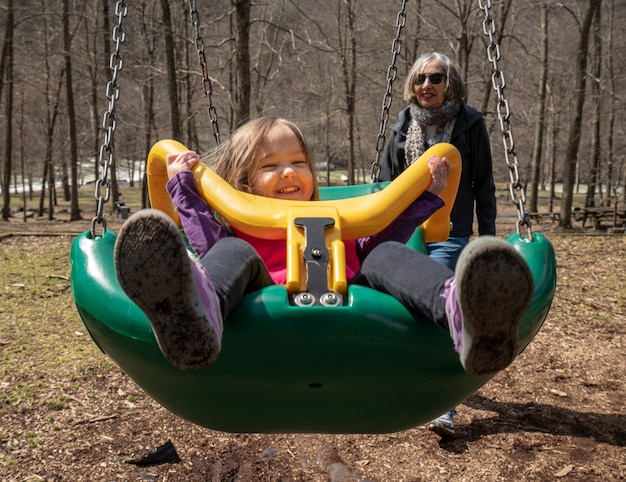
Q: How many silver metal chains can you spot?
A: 4